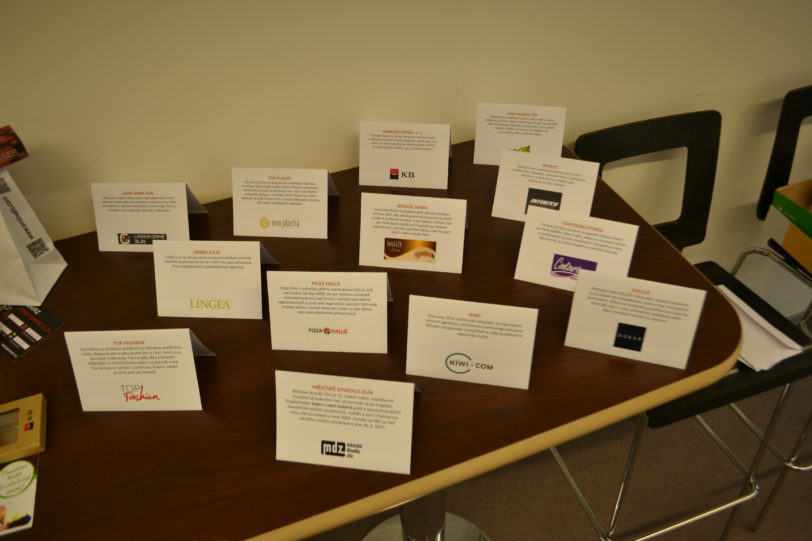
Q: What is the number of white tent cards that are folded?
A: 13